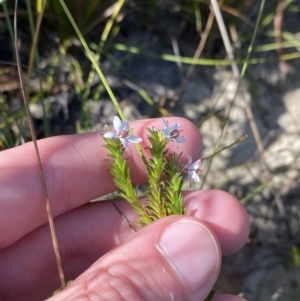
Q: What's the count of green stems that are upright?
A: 3